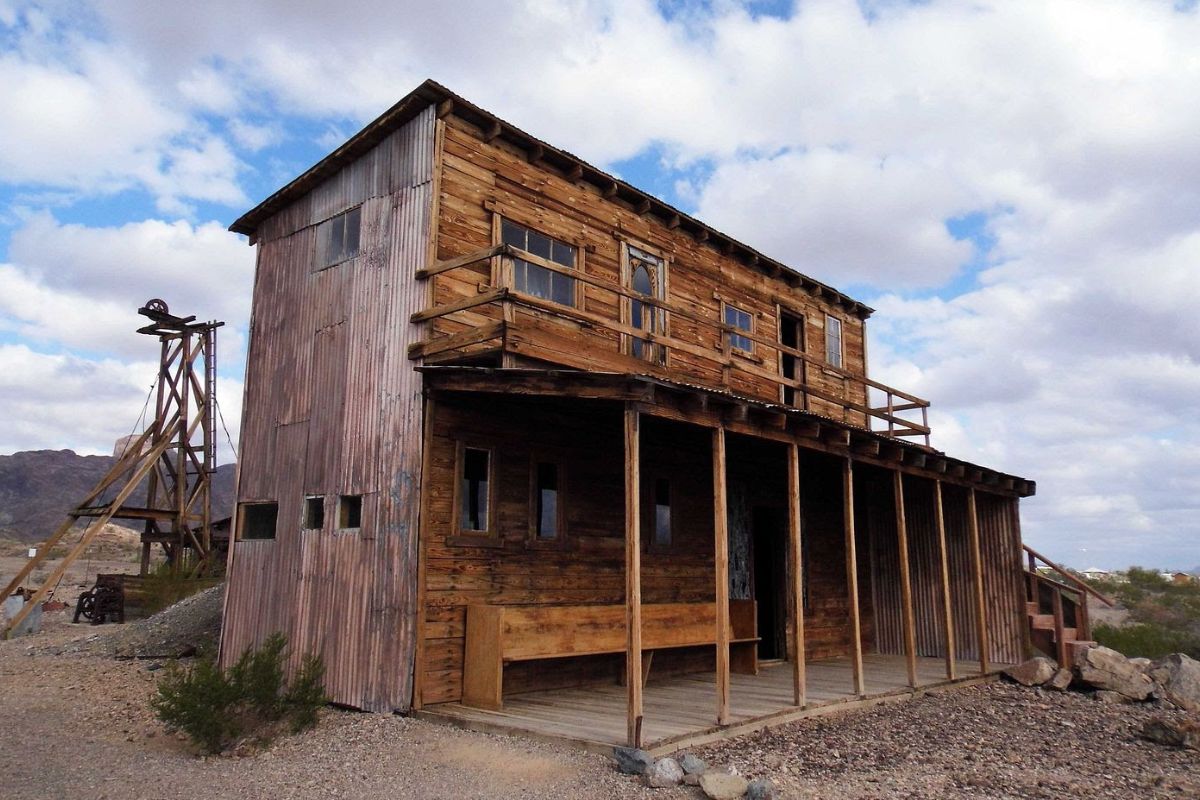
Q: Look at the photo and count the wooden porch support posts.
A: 7